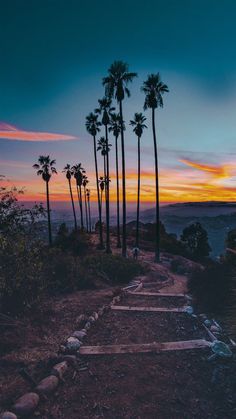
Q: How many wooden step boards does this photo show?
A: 3